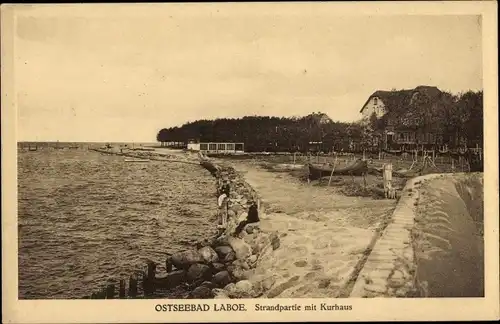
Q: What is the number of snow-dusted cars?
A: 0